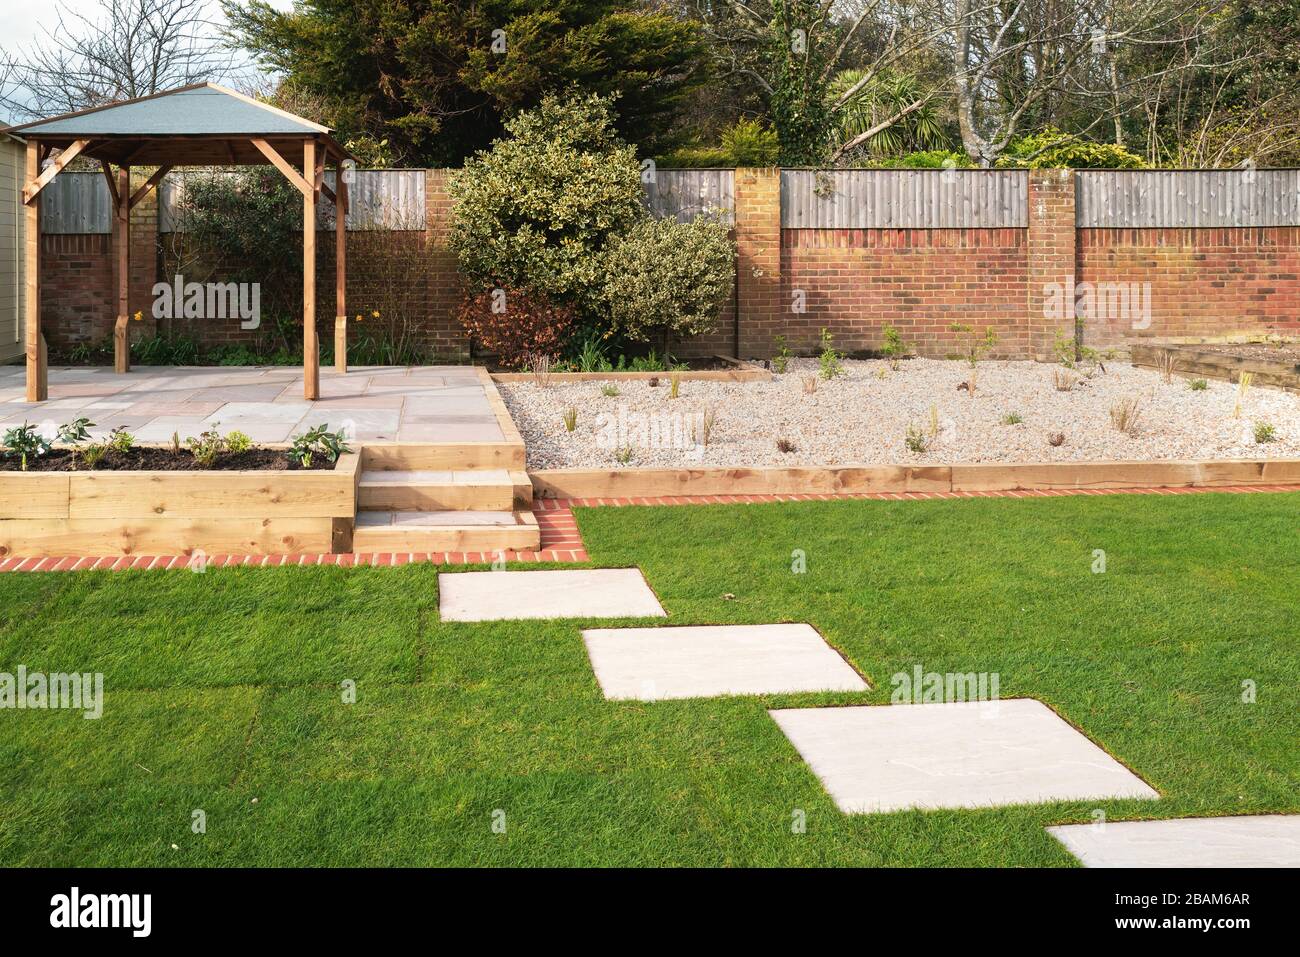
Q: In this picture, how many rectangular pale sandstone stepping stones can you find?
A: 4